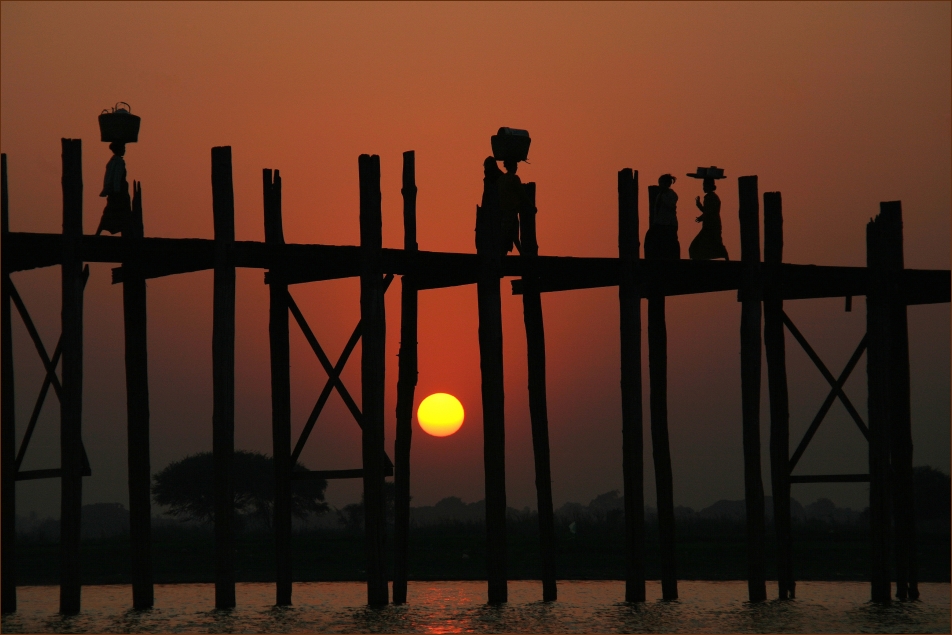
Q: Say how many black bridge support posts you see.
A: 15